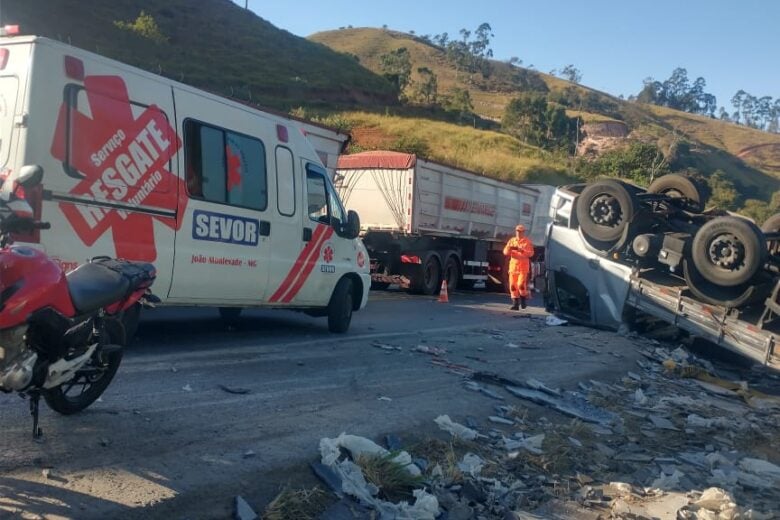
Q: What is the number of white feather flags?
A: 0